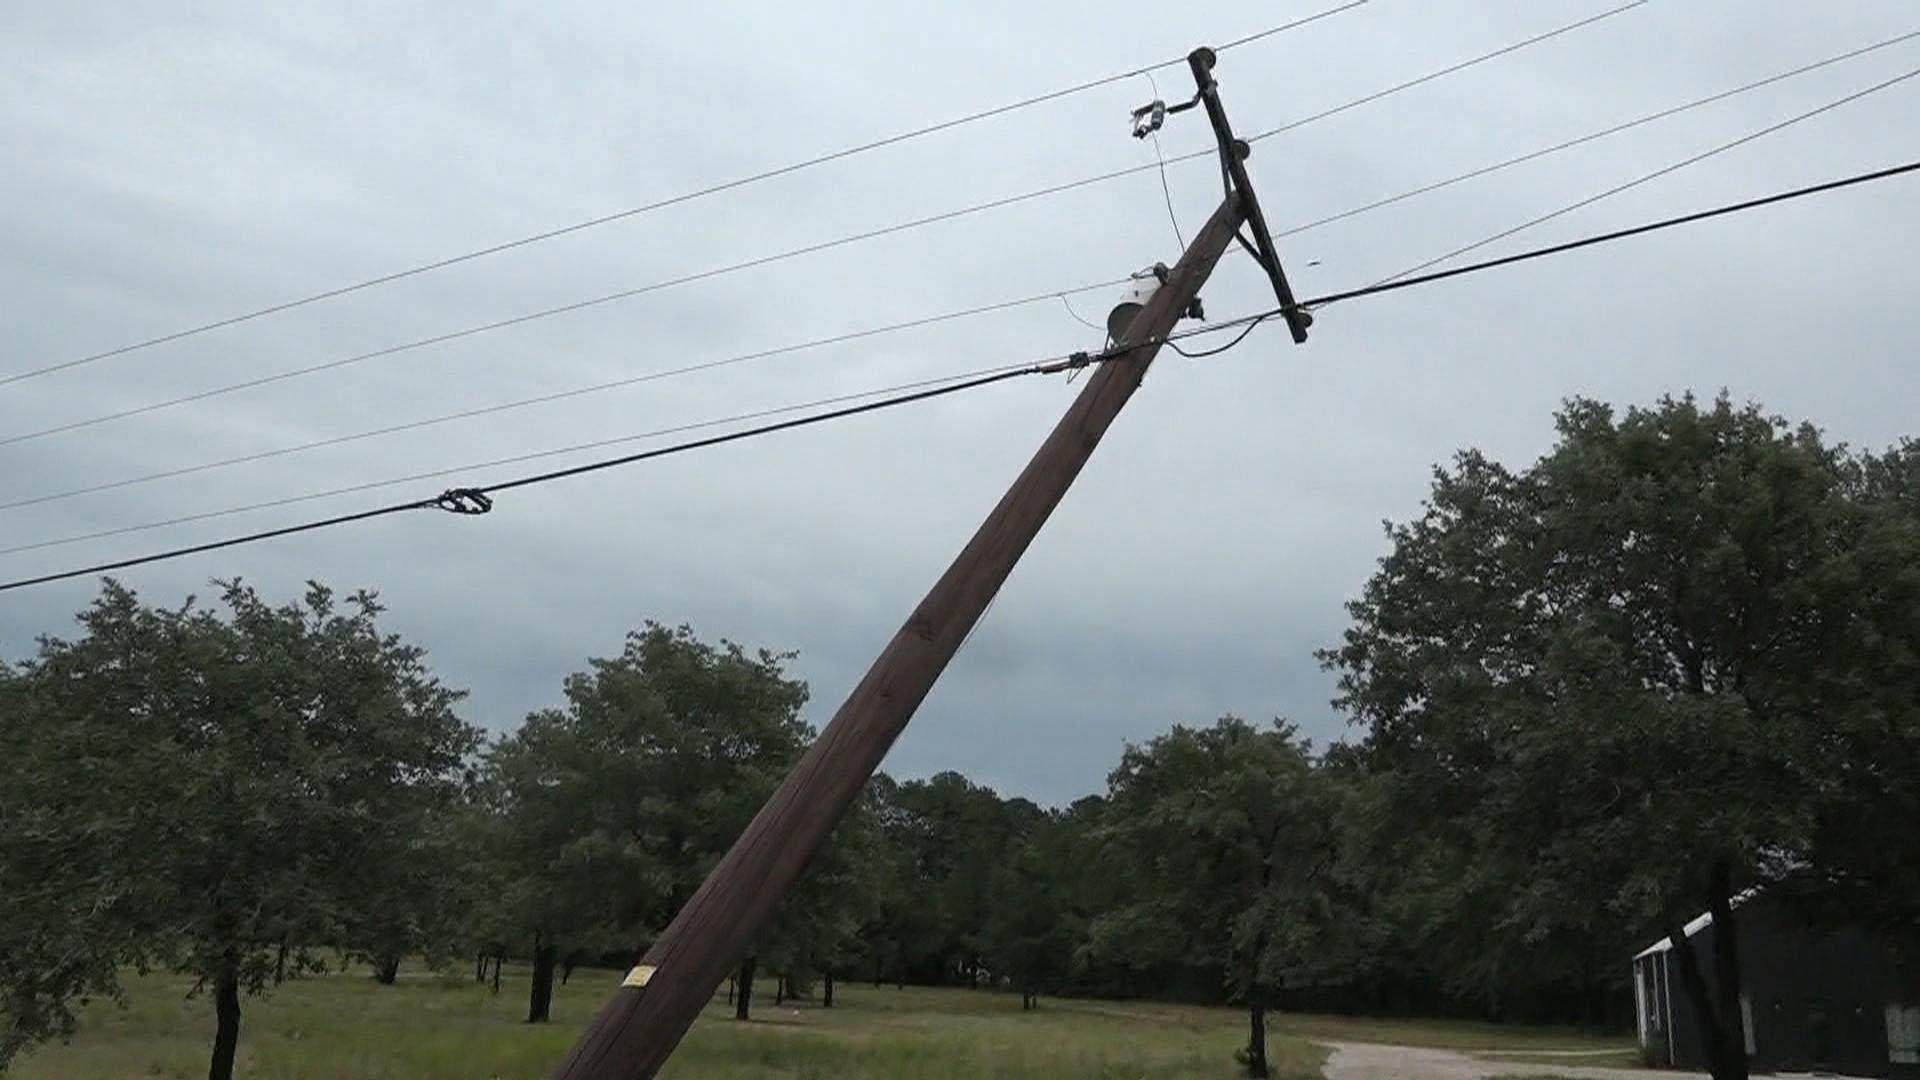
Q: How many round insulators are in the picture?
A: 3